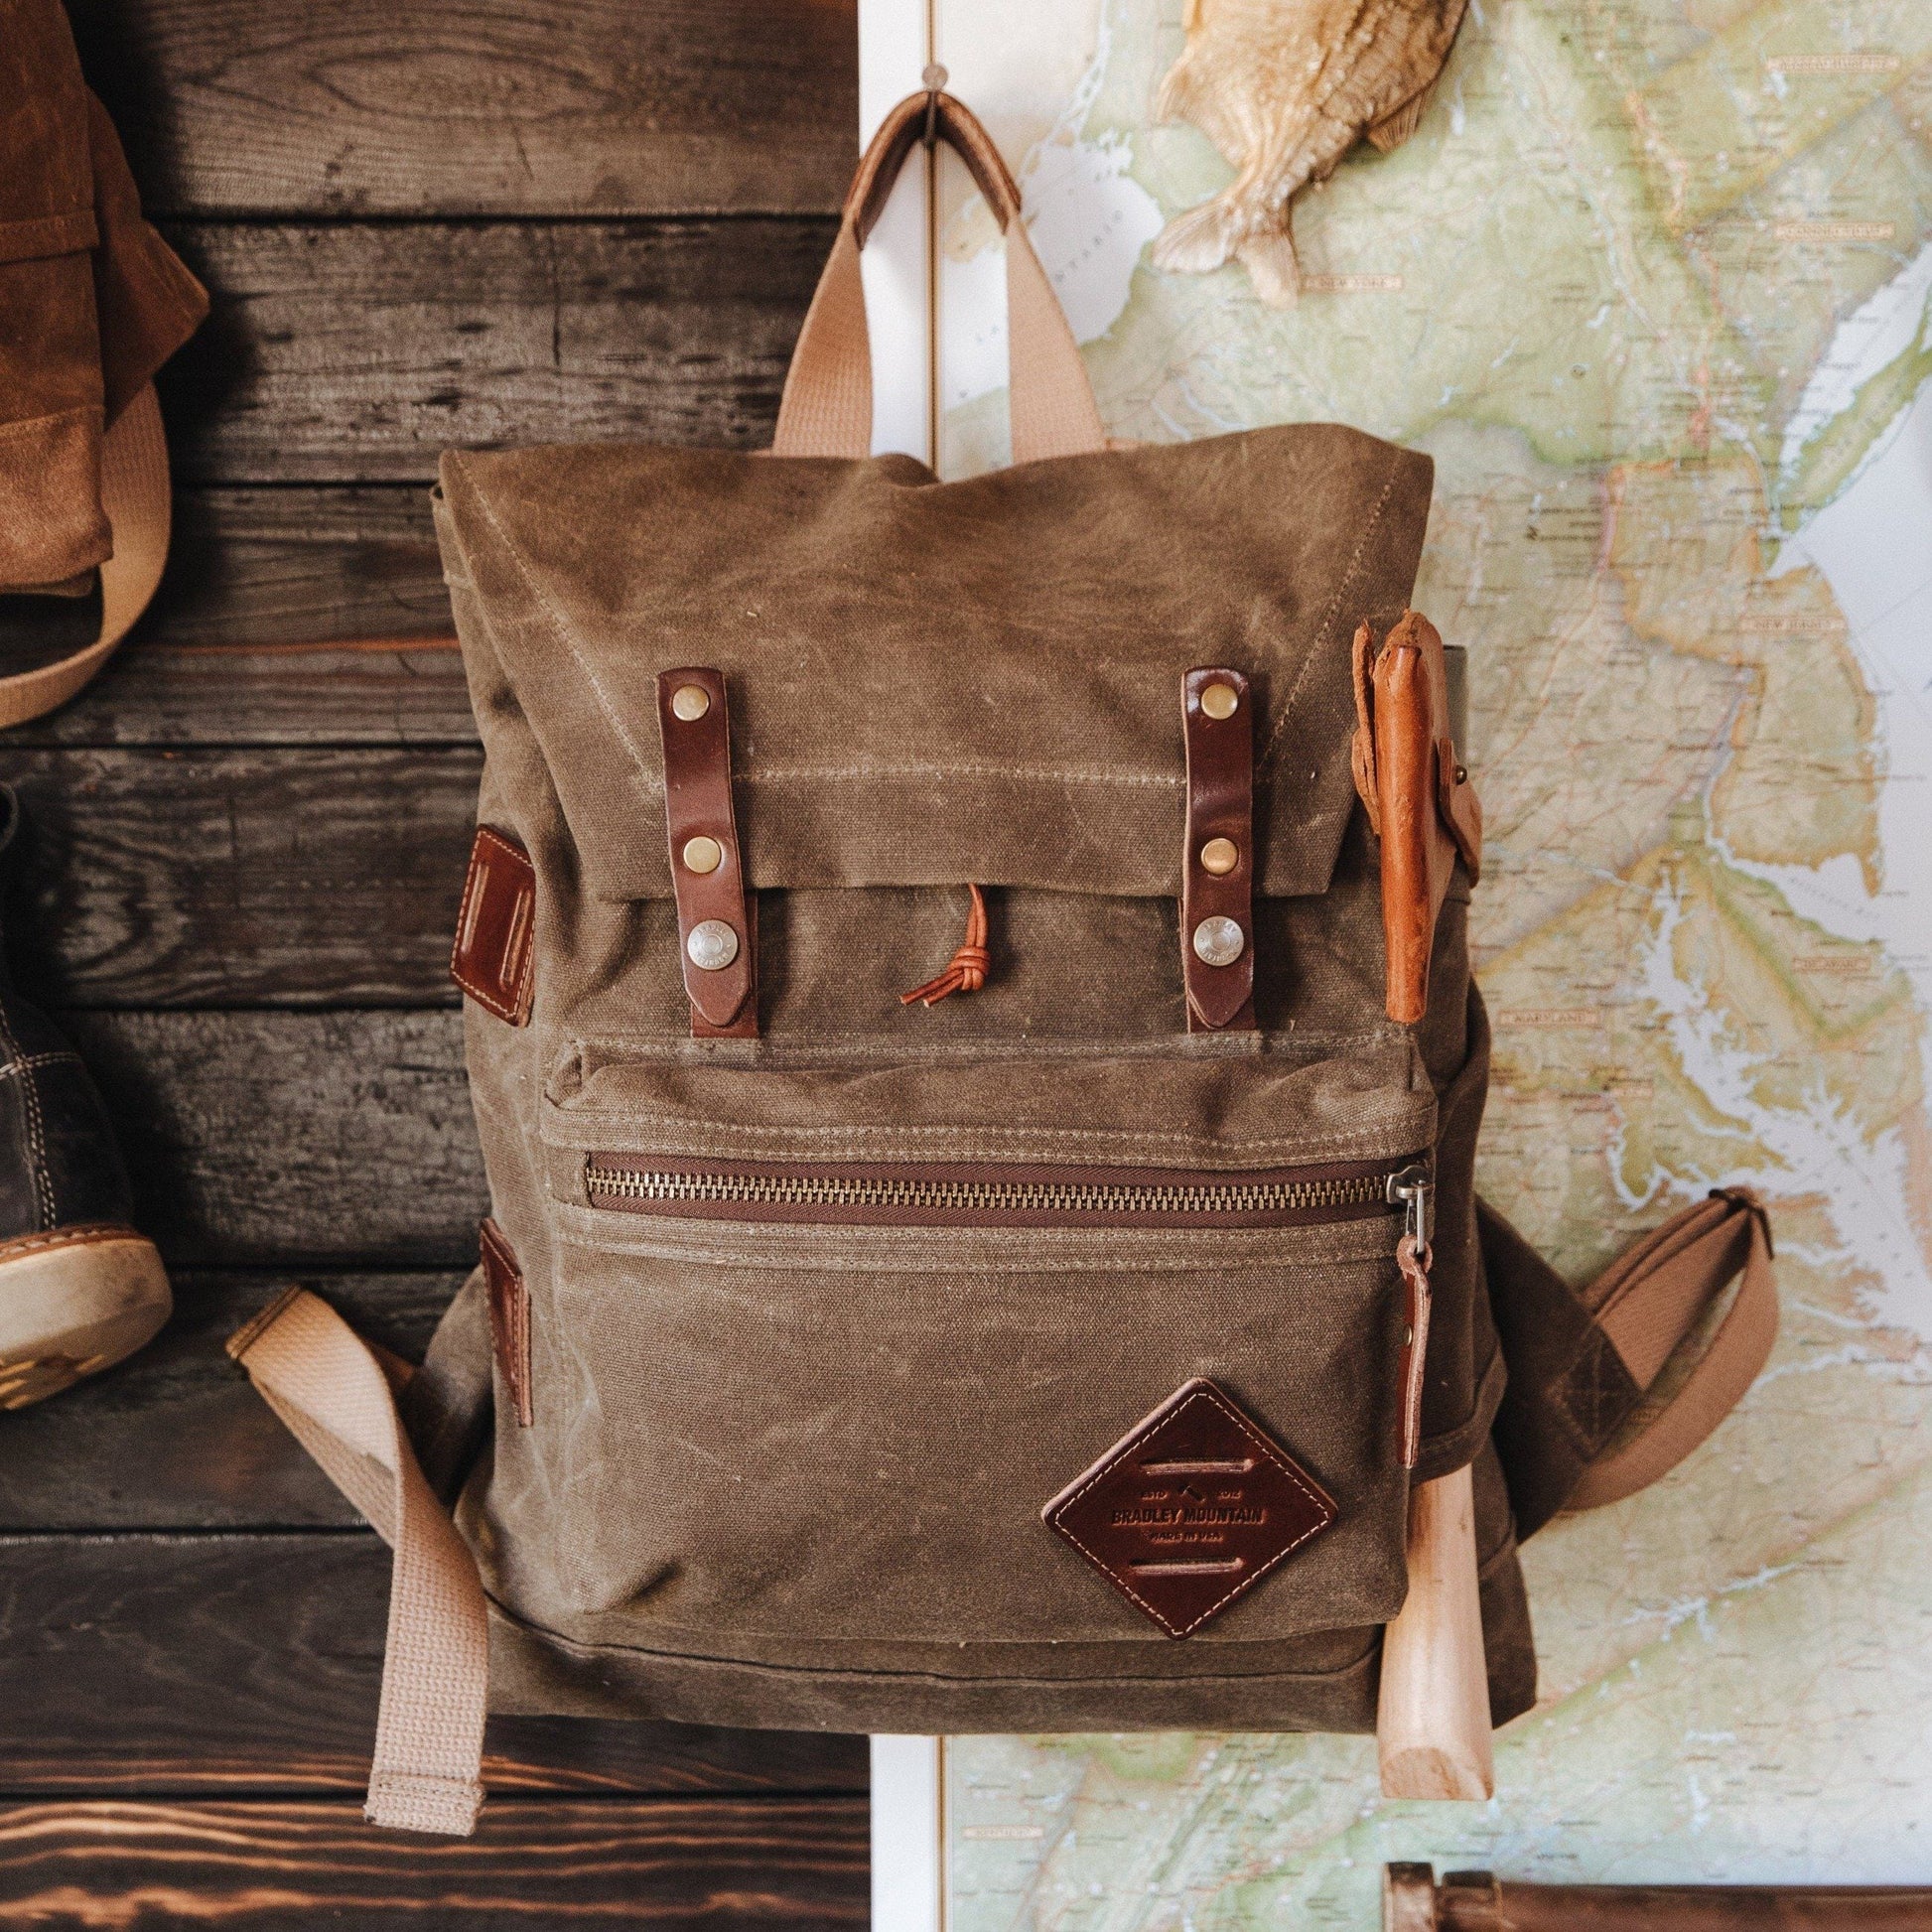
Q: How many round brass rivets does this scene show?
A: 4